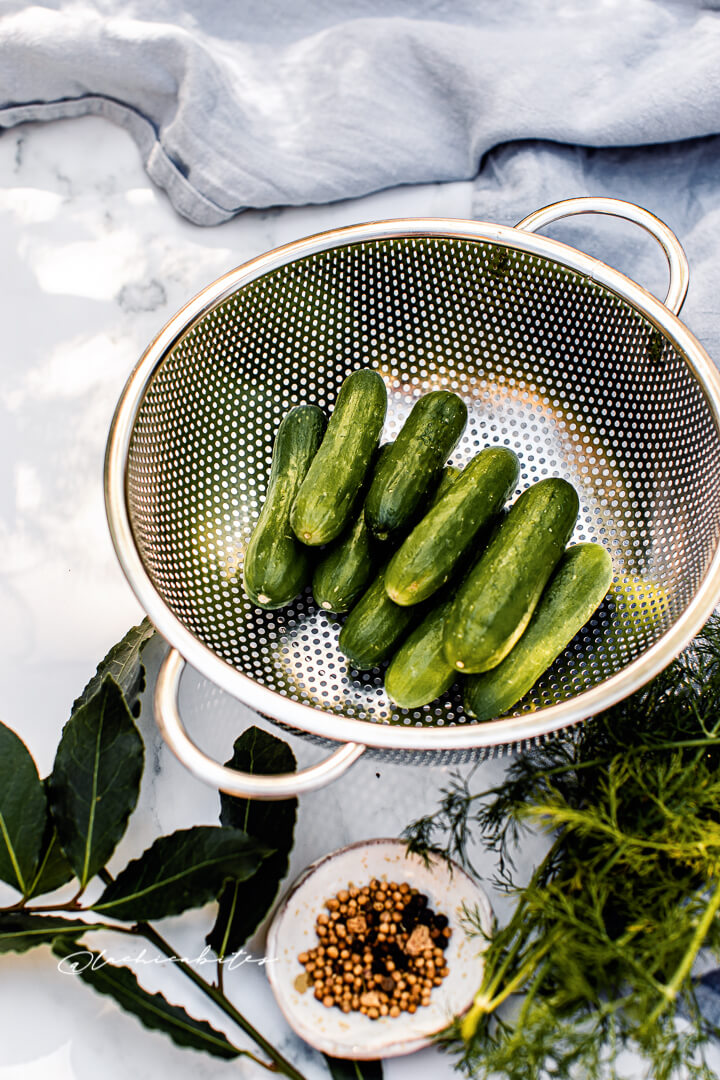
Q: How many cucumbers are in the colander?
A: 9